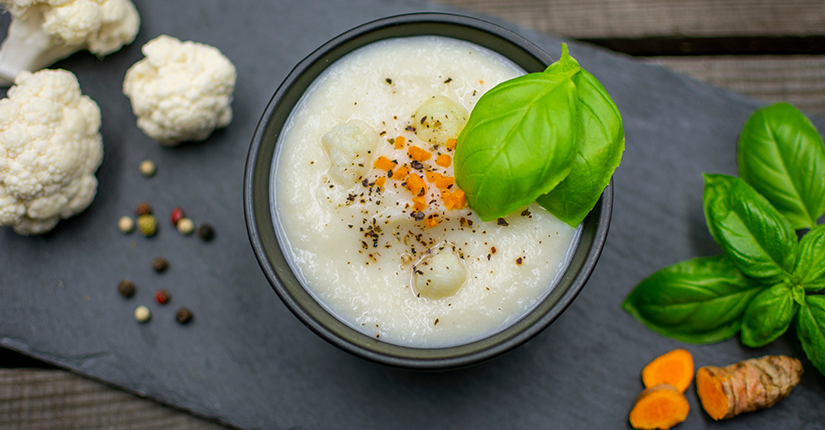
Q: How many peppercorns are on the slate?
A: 12